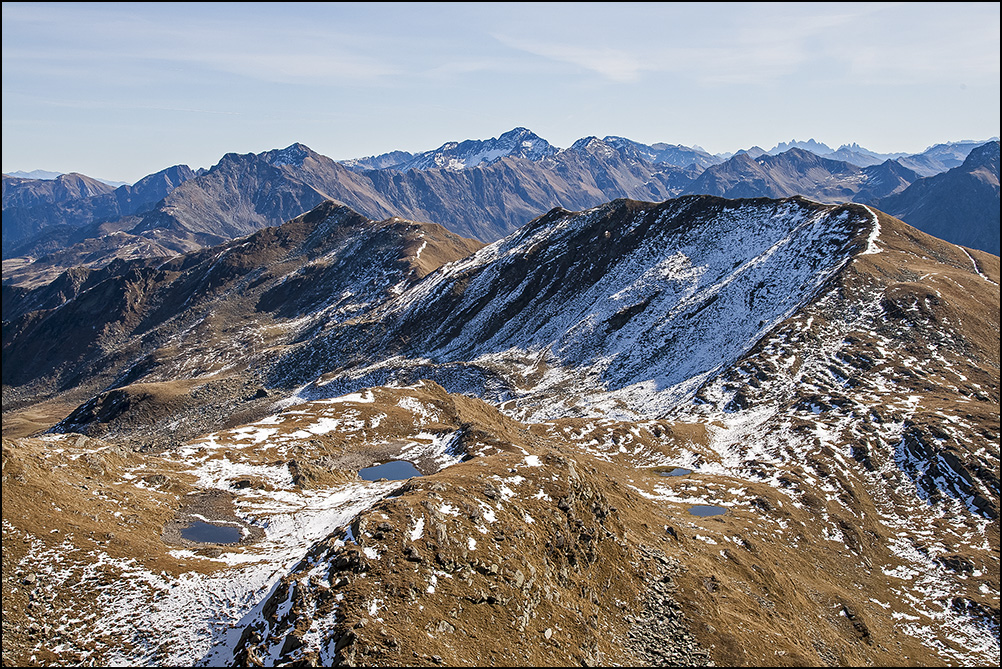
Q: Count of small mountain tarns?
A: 4